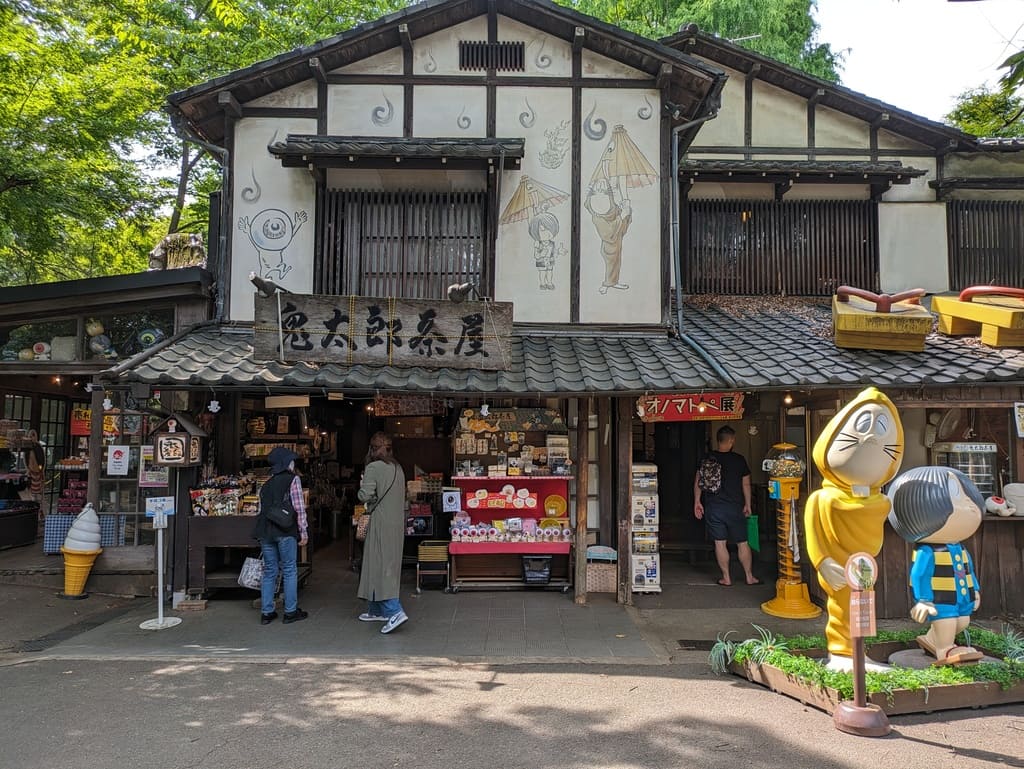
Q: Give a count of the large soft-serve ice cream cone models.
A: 1